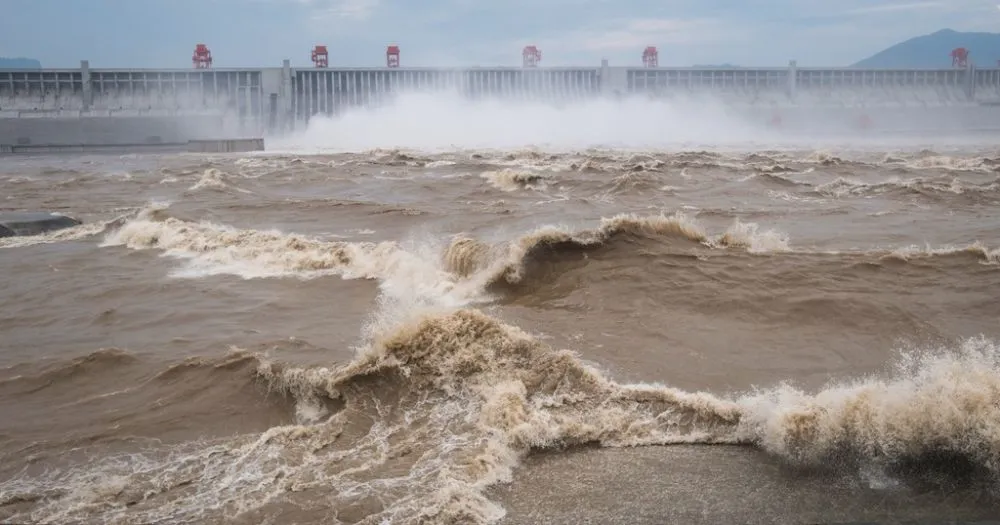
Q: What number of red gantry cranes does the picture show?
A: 6